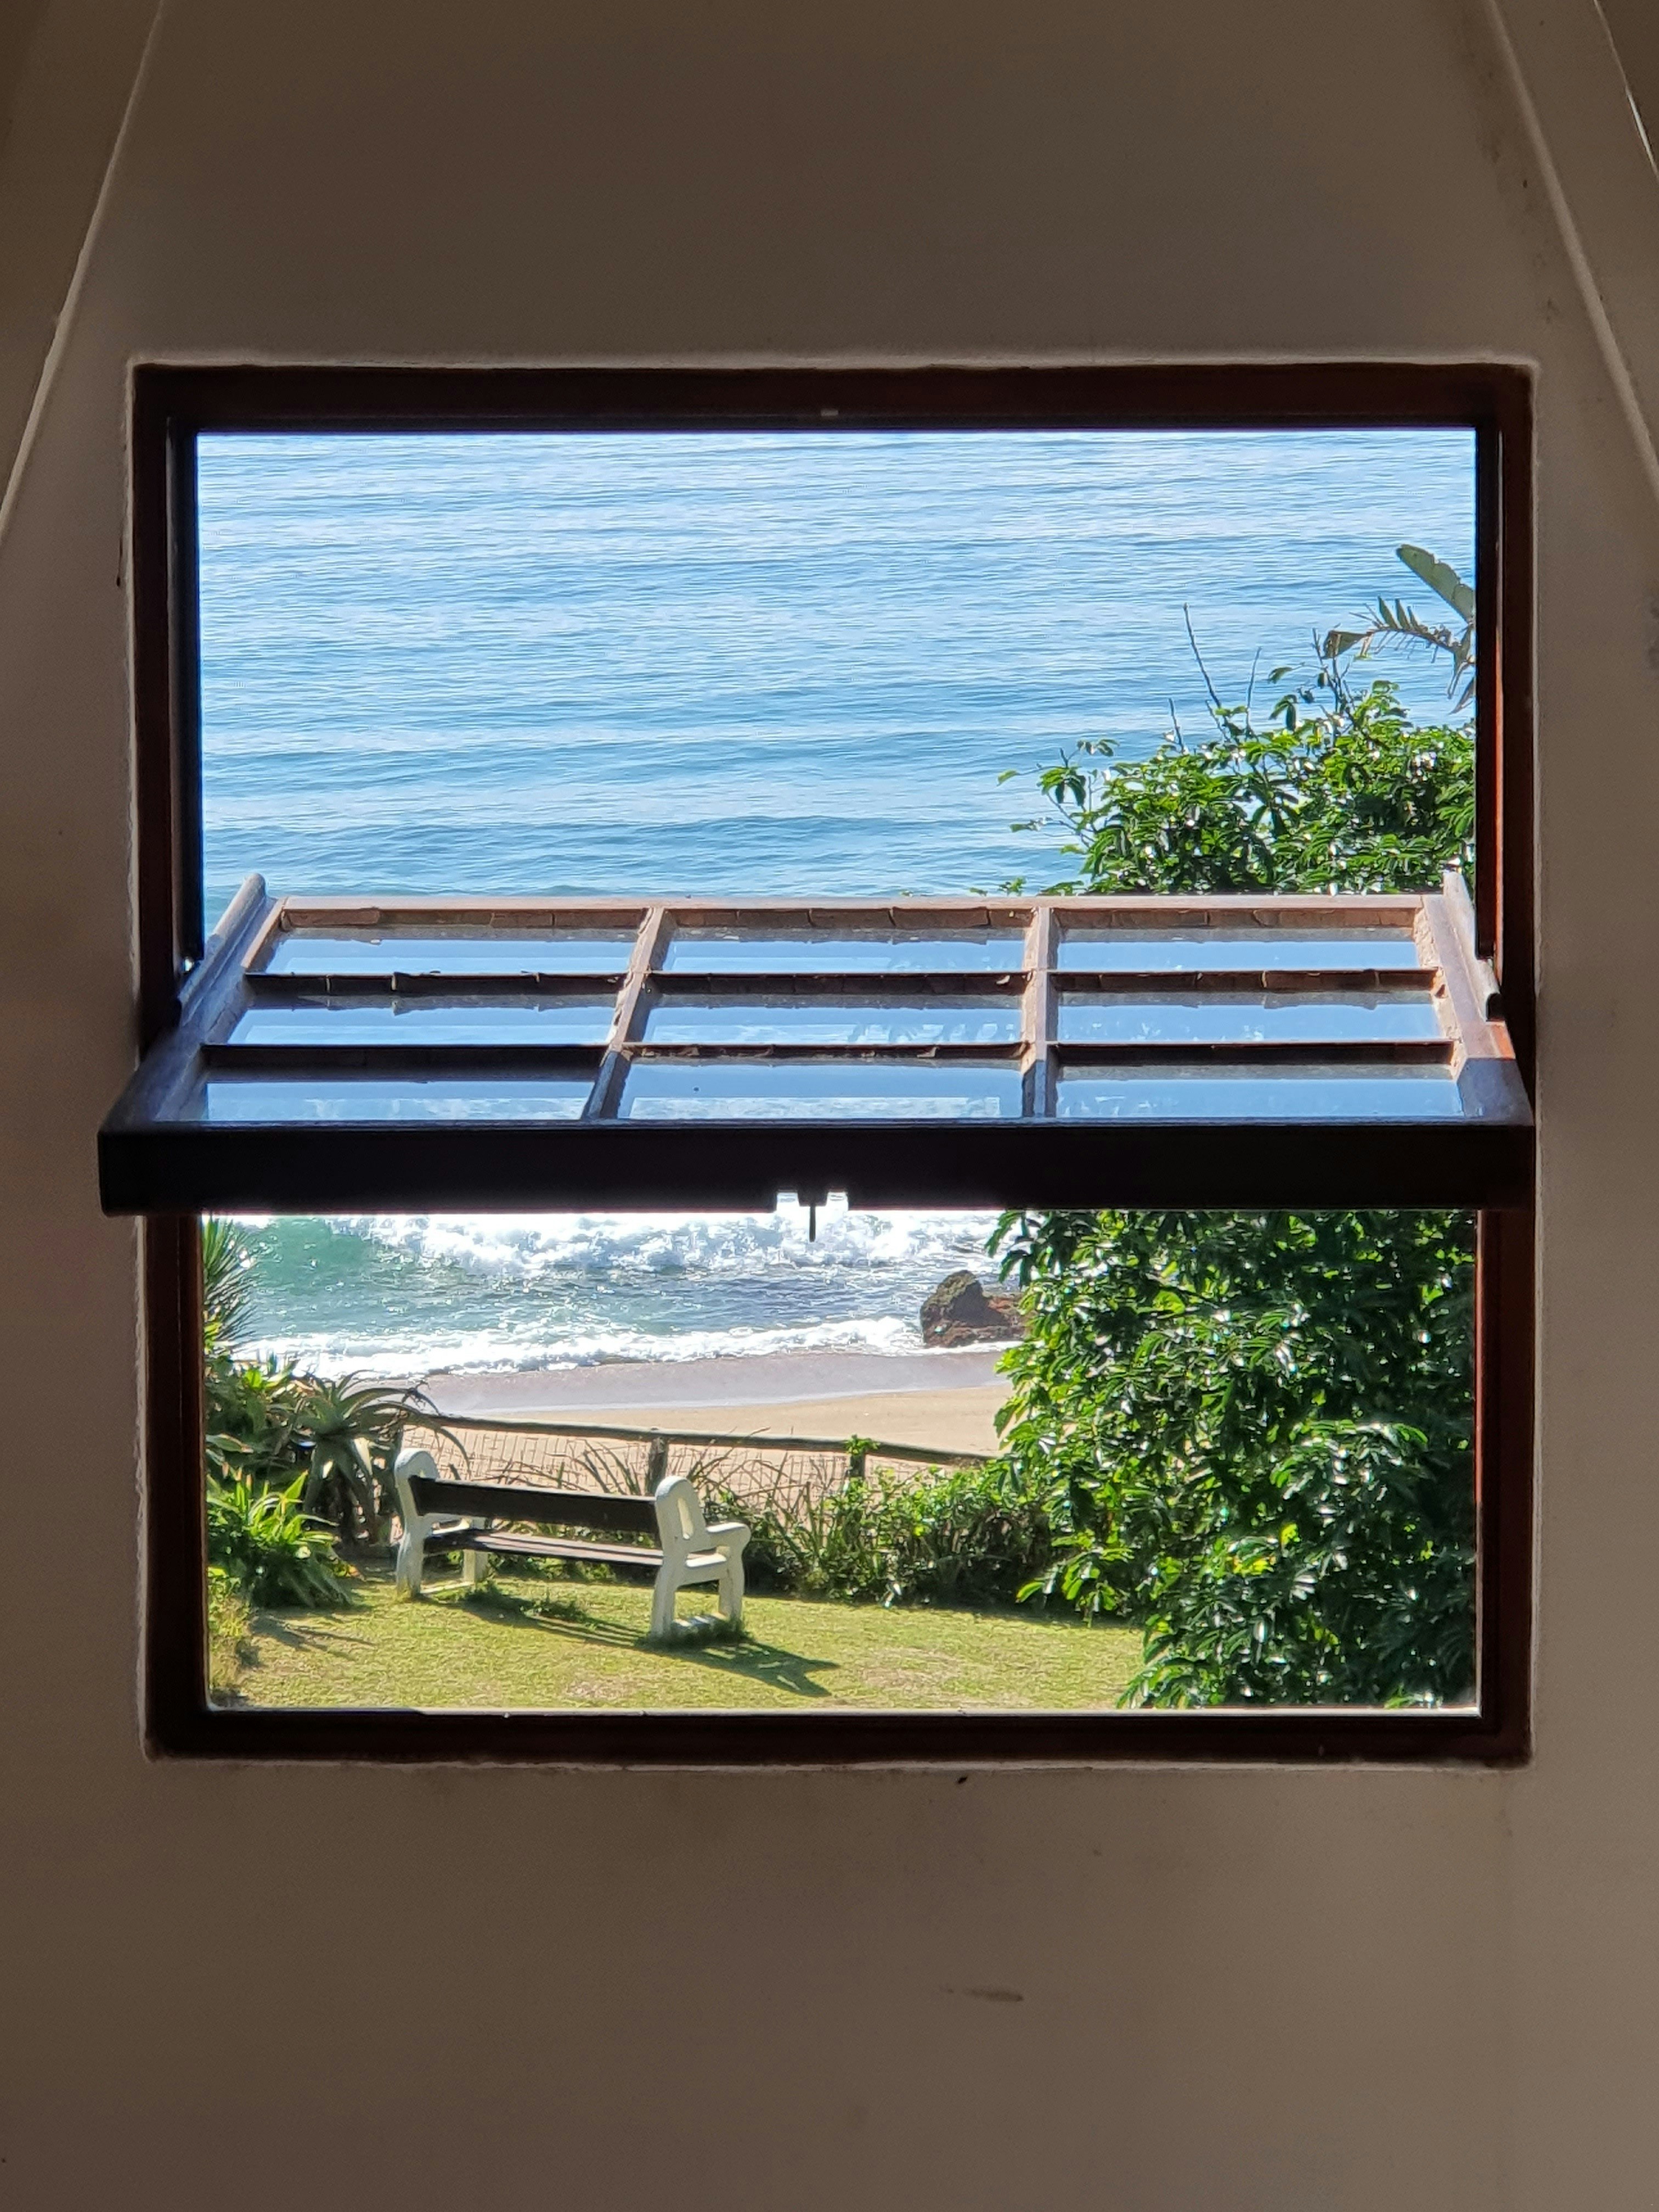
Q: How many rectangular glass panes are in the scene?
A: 9